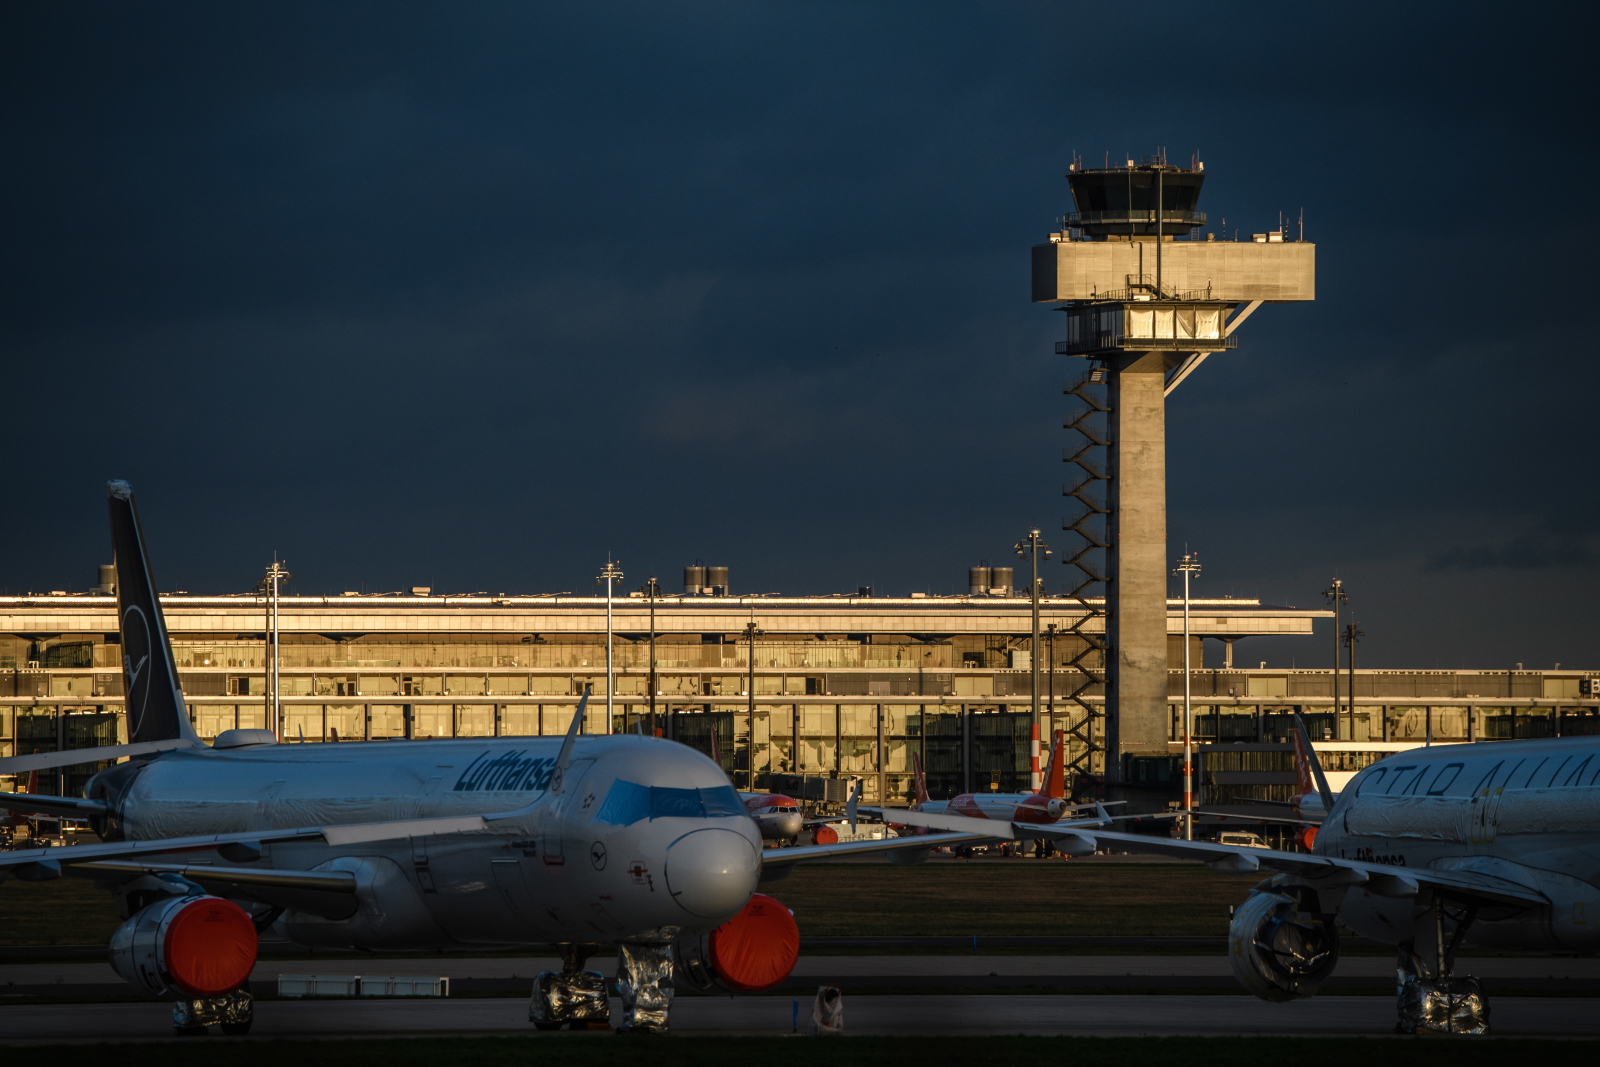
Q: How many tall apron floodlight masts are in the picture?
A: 11